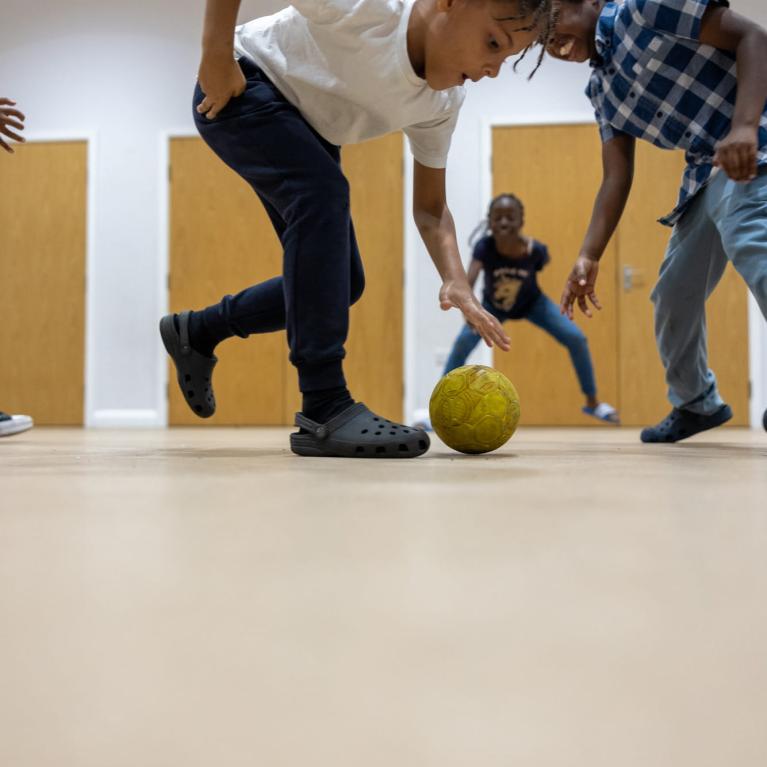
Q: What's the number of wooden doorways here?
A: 3